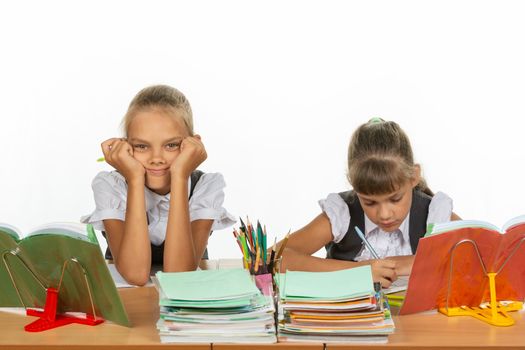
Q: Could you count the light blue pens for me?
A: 1